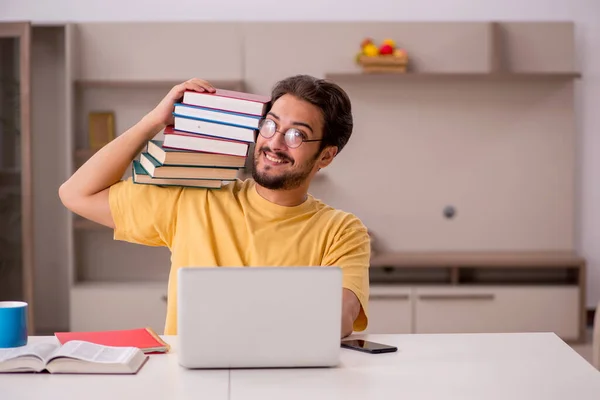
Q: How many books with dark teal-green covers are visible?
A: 3